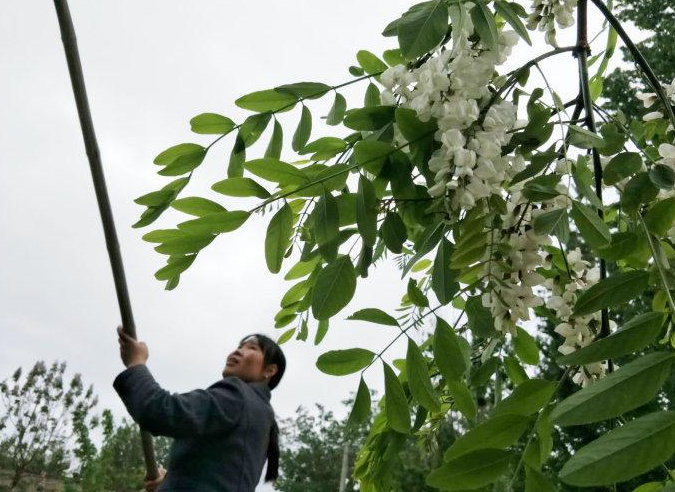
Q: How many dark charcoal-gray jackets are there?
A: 1